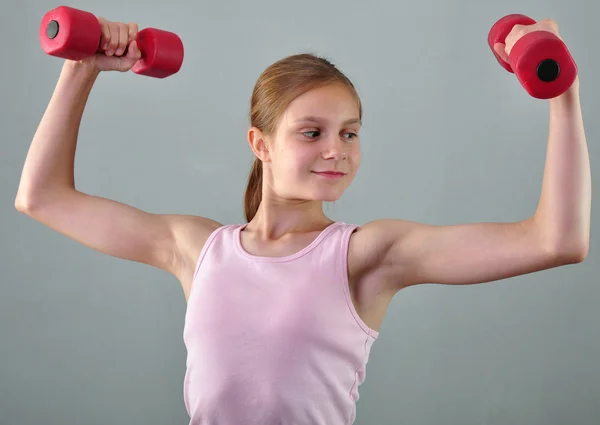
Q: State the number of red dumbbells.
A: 2